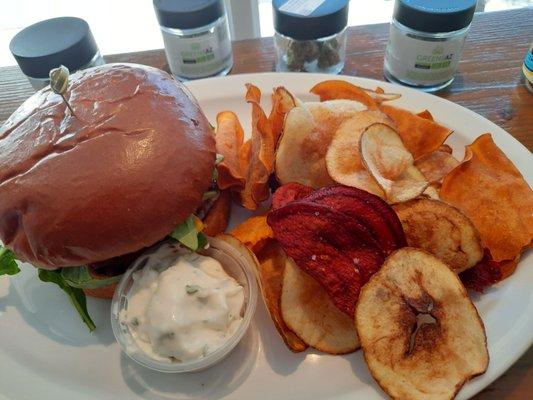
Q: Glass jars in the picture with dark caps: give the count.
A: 4